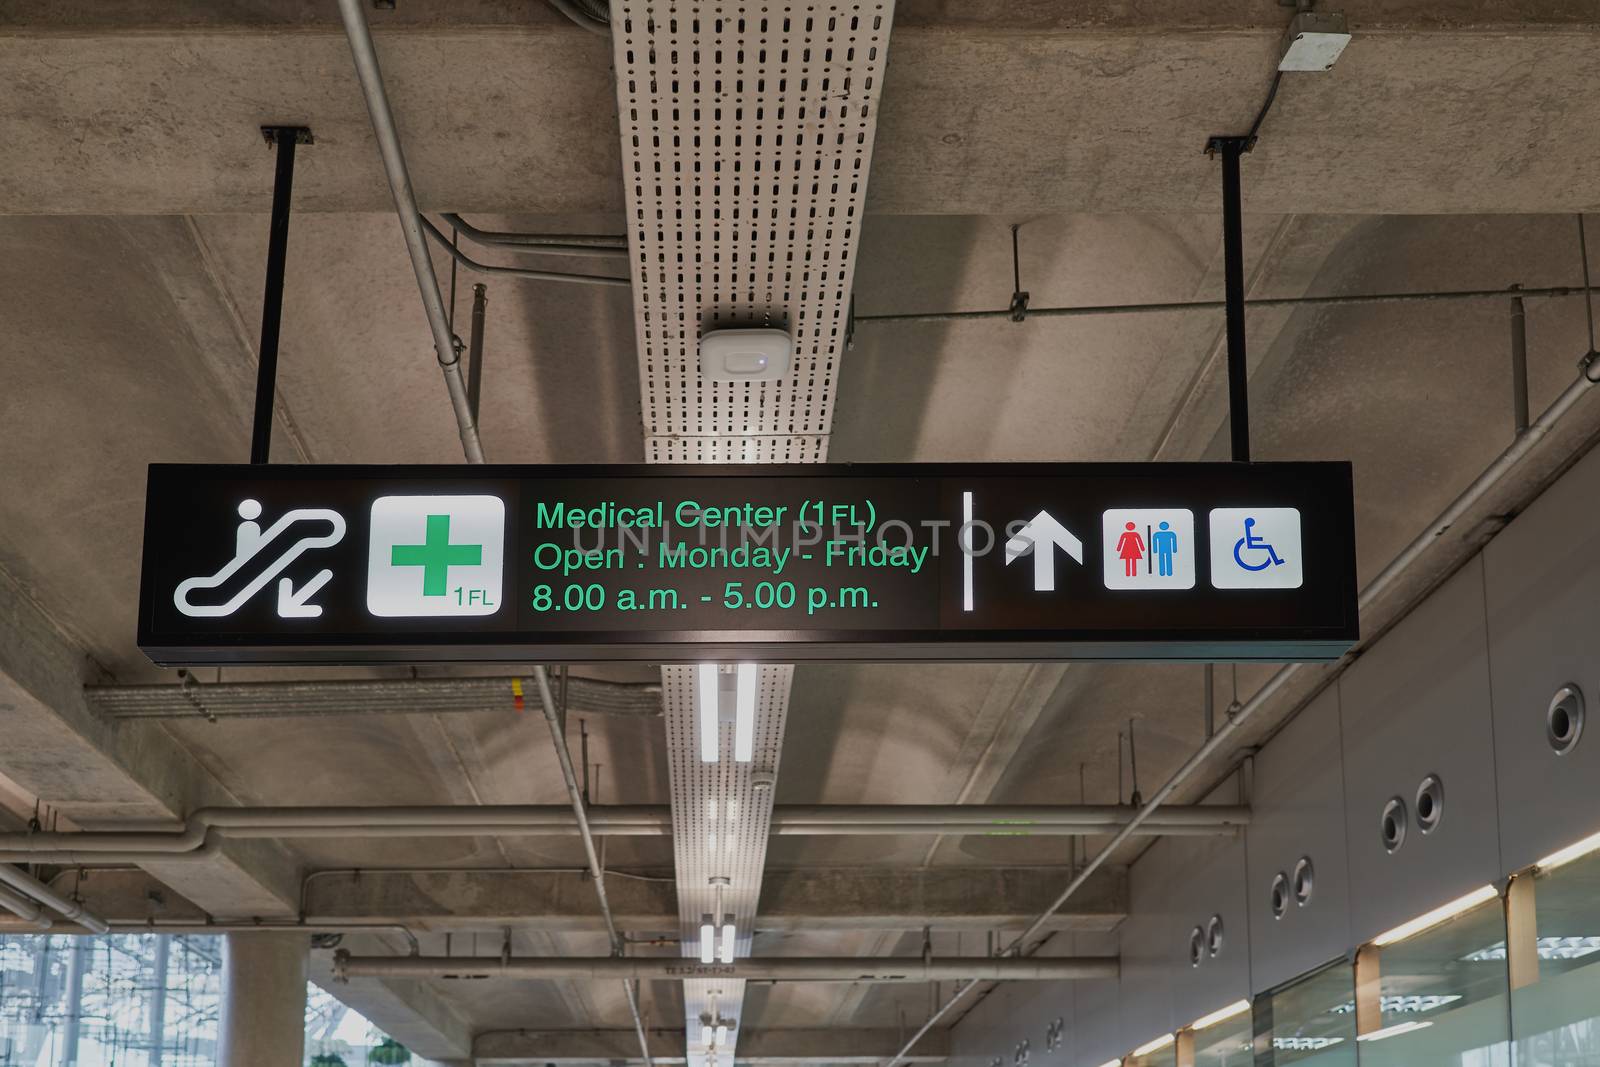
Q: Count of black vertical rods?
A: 2